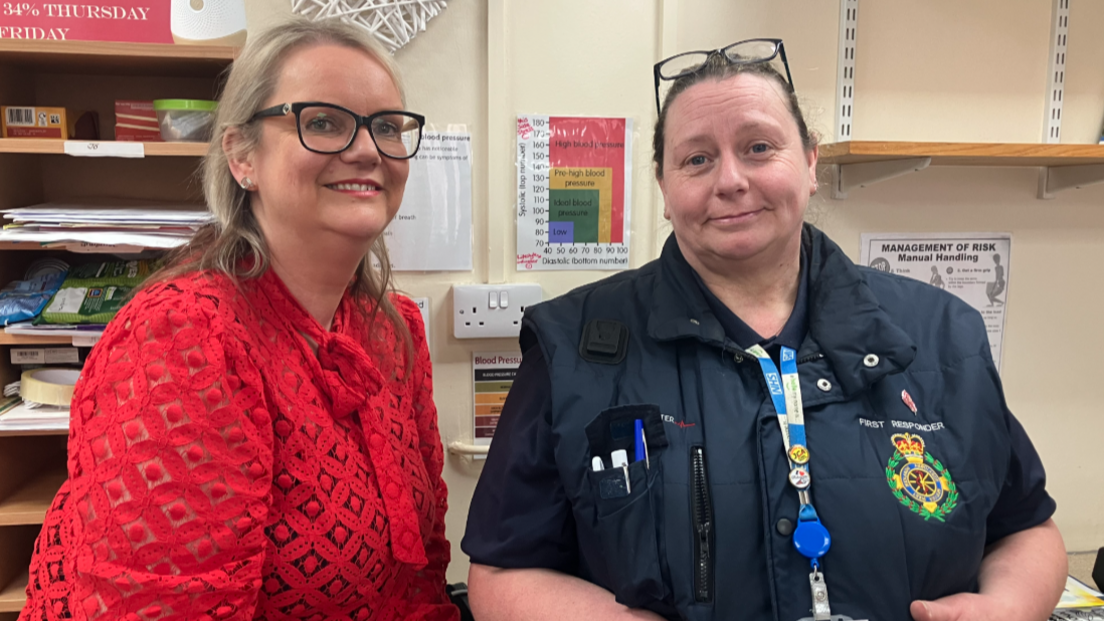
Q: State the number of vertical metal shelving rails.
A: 2